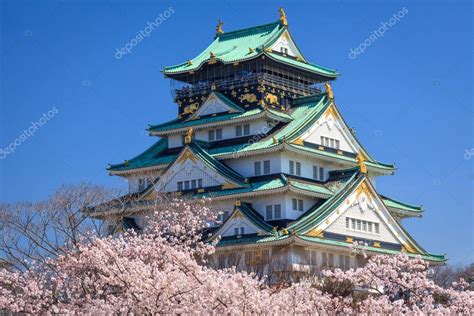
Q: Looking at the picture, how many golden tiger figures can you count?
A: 3